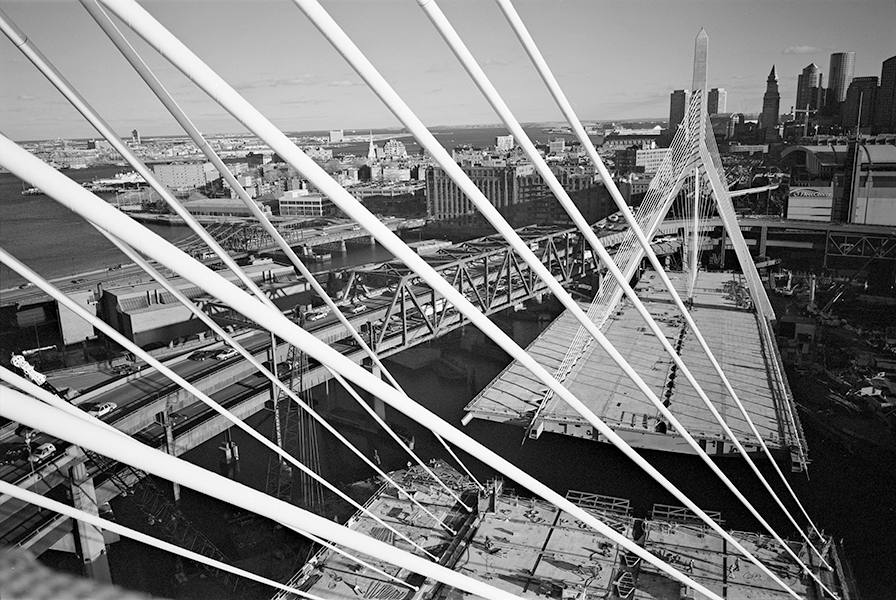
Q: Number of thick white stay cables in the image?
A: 12